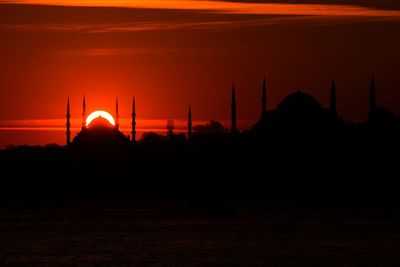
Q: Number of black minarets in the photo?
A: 9